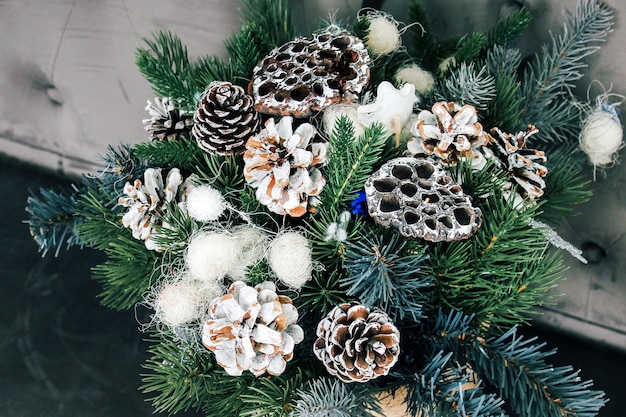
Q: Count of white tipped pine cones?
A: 8